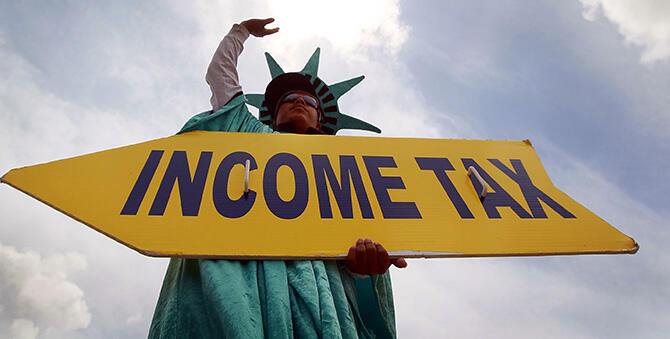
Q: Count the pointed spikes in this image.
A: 5